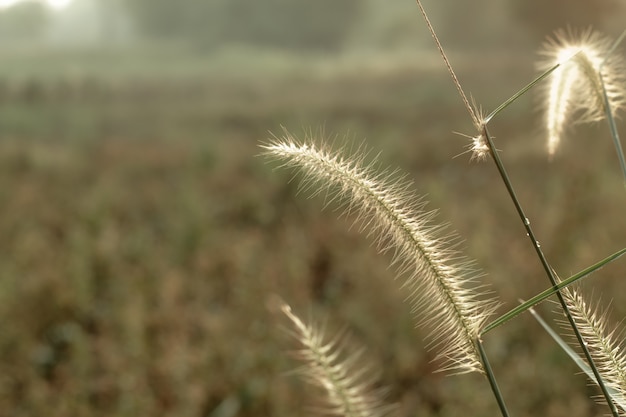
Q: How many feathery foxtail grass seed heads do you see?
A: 4